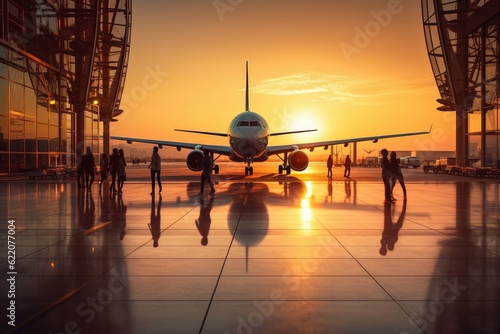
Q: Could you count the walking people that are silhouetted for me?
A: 11